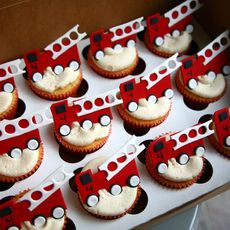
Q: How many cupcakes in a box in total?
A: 12